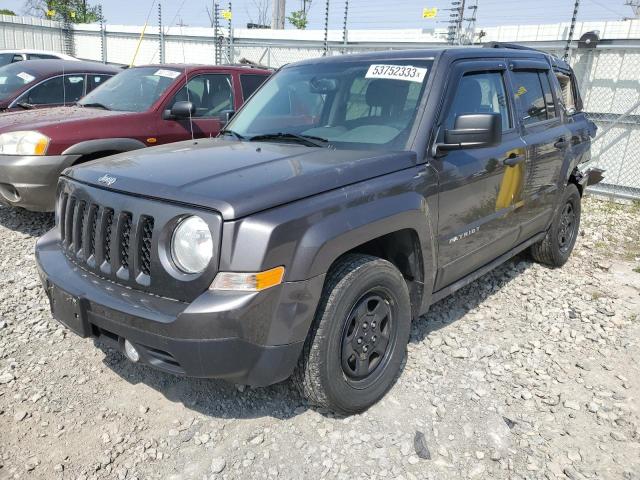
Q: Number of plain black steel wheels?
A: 2